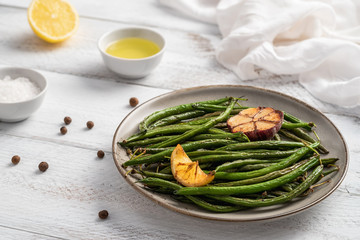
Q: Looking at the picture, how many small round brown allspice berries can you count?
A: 8